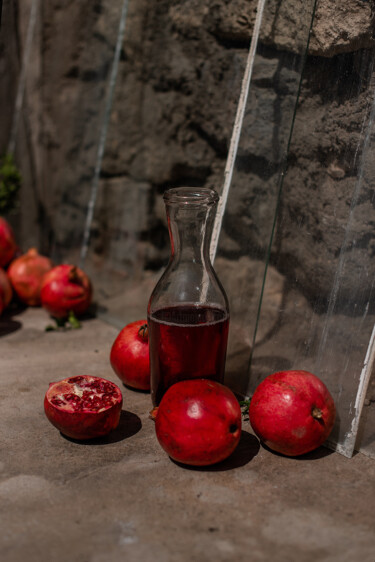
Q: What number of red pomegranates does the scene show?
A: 8